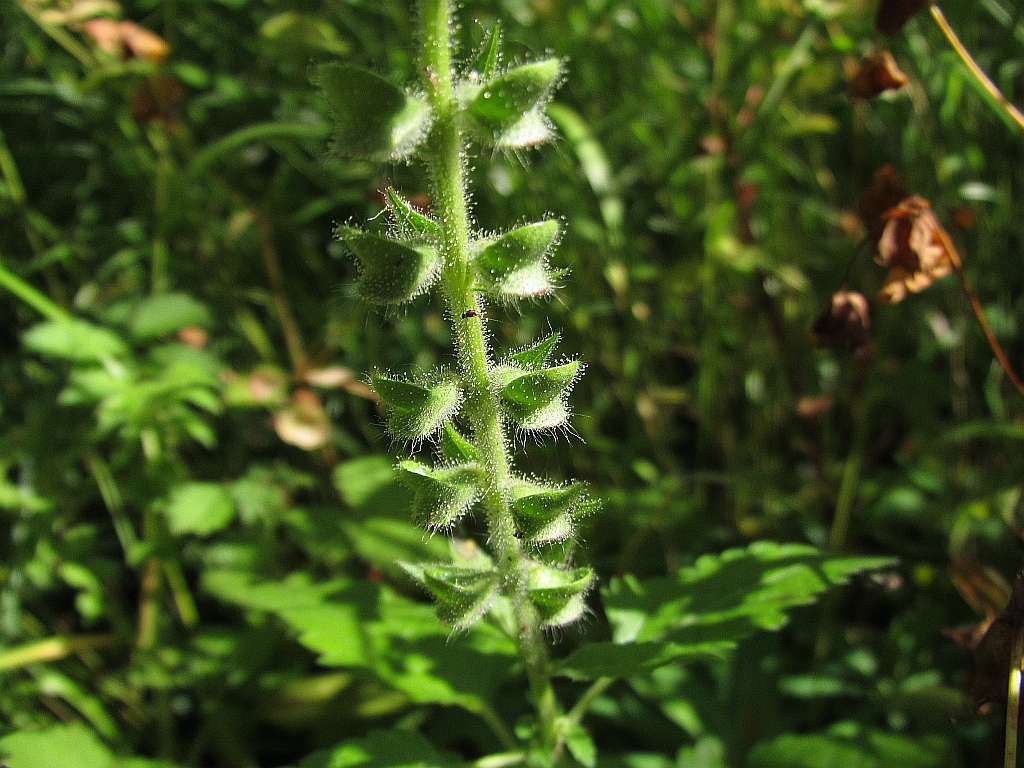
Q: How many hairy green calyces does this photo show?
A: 10